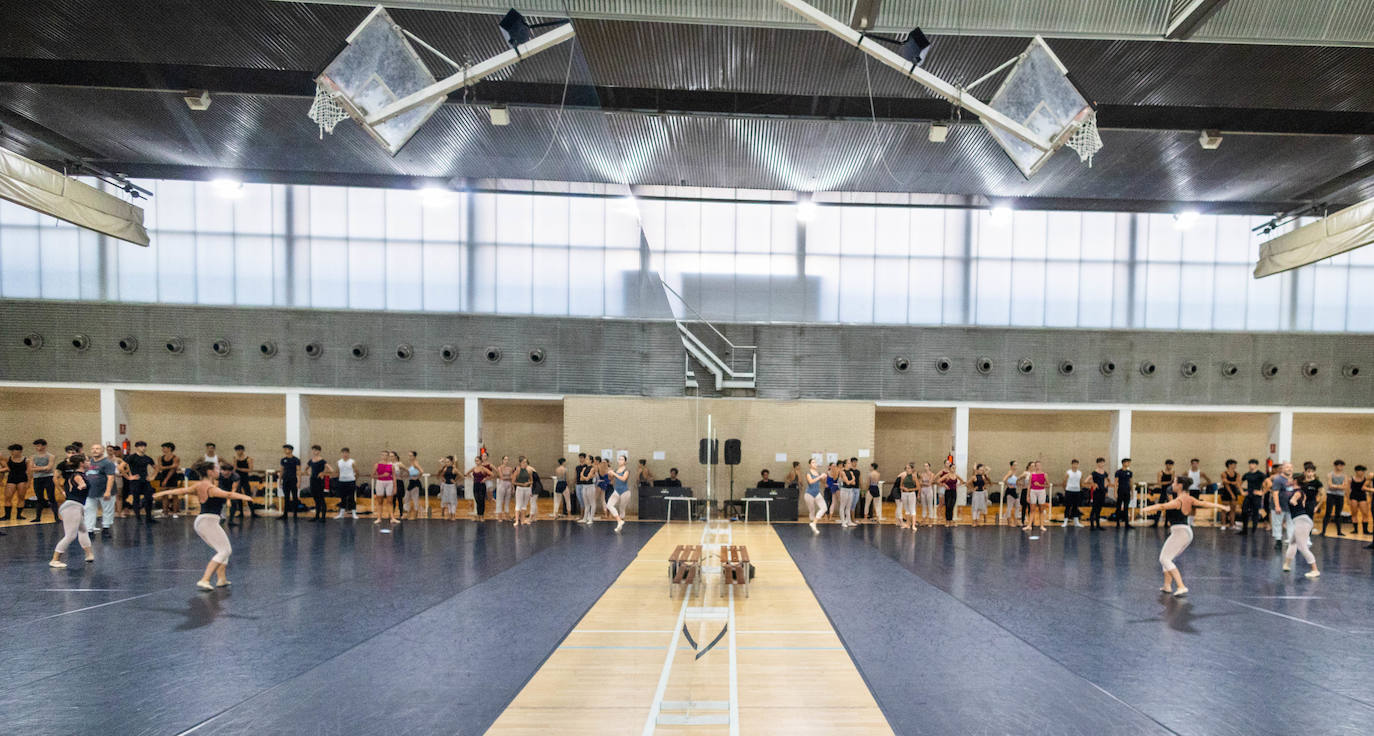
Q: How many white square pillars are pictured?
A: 6